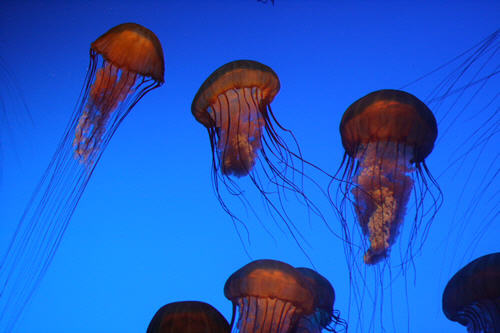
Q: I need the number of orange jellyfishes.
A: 7